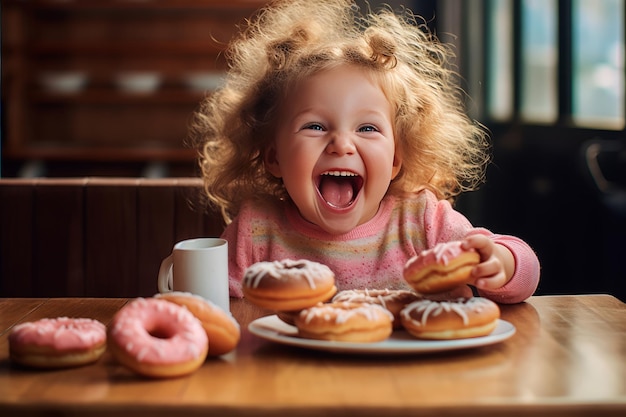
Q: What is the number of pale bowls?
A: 3